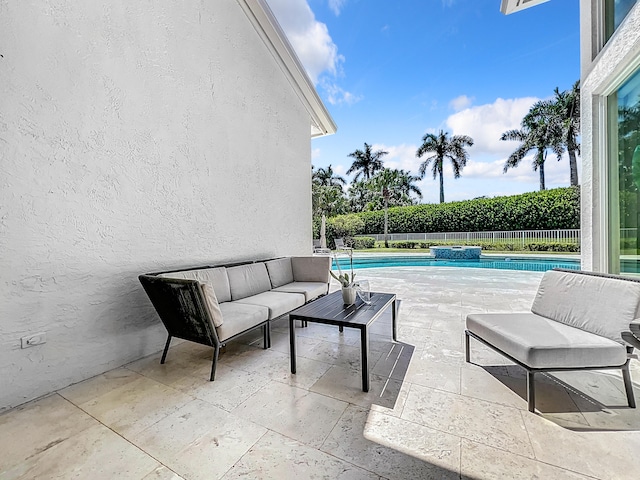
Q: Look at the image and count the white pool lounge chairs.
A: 2